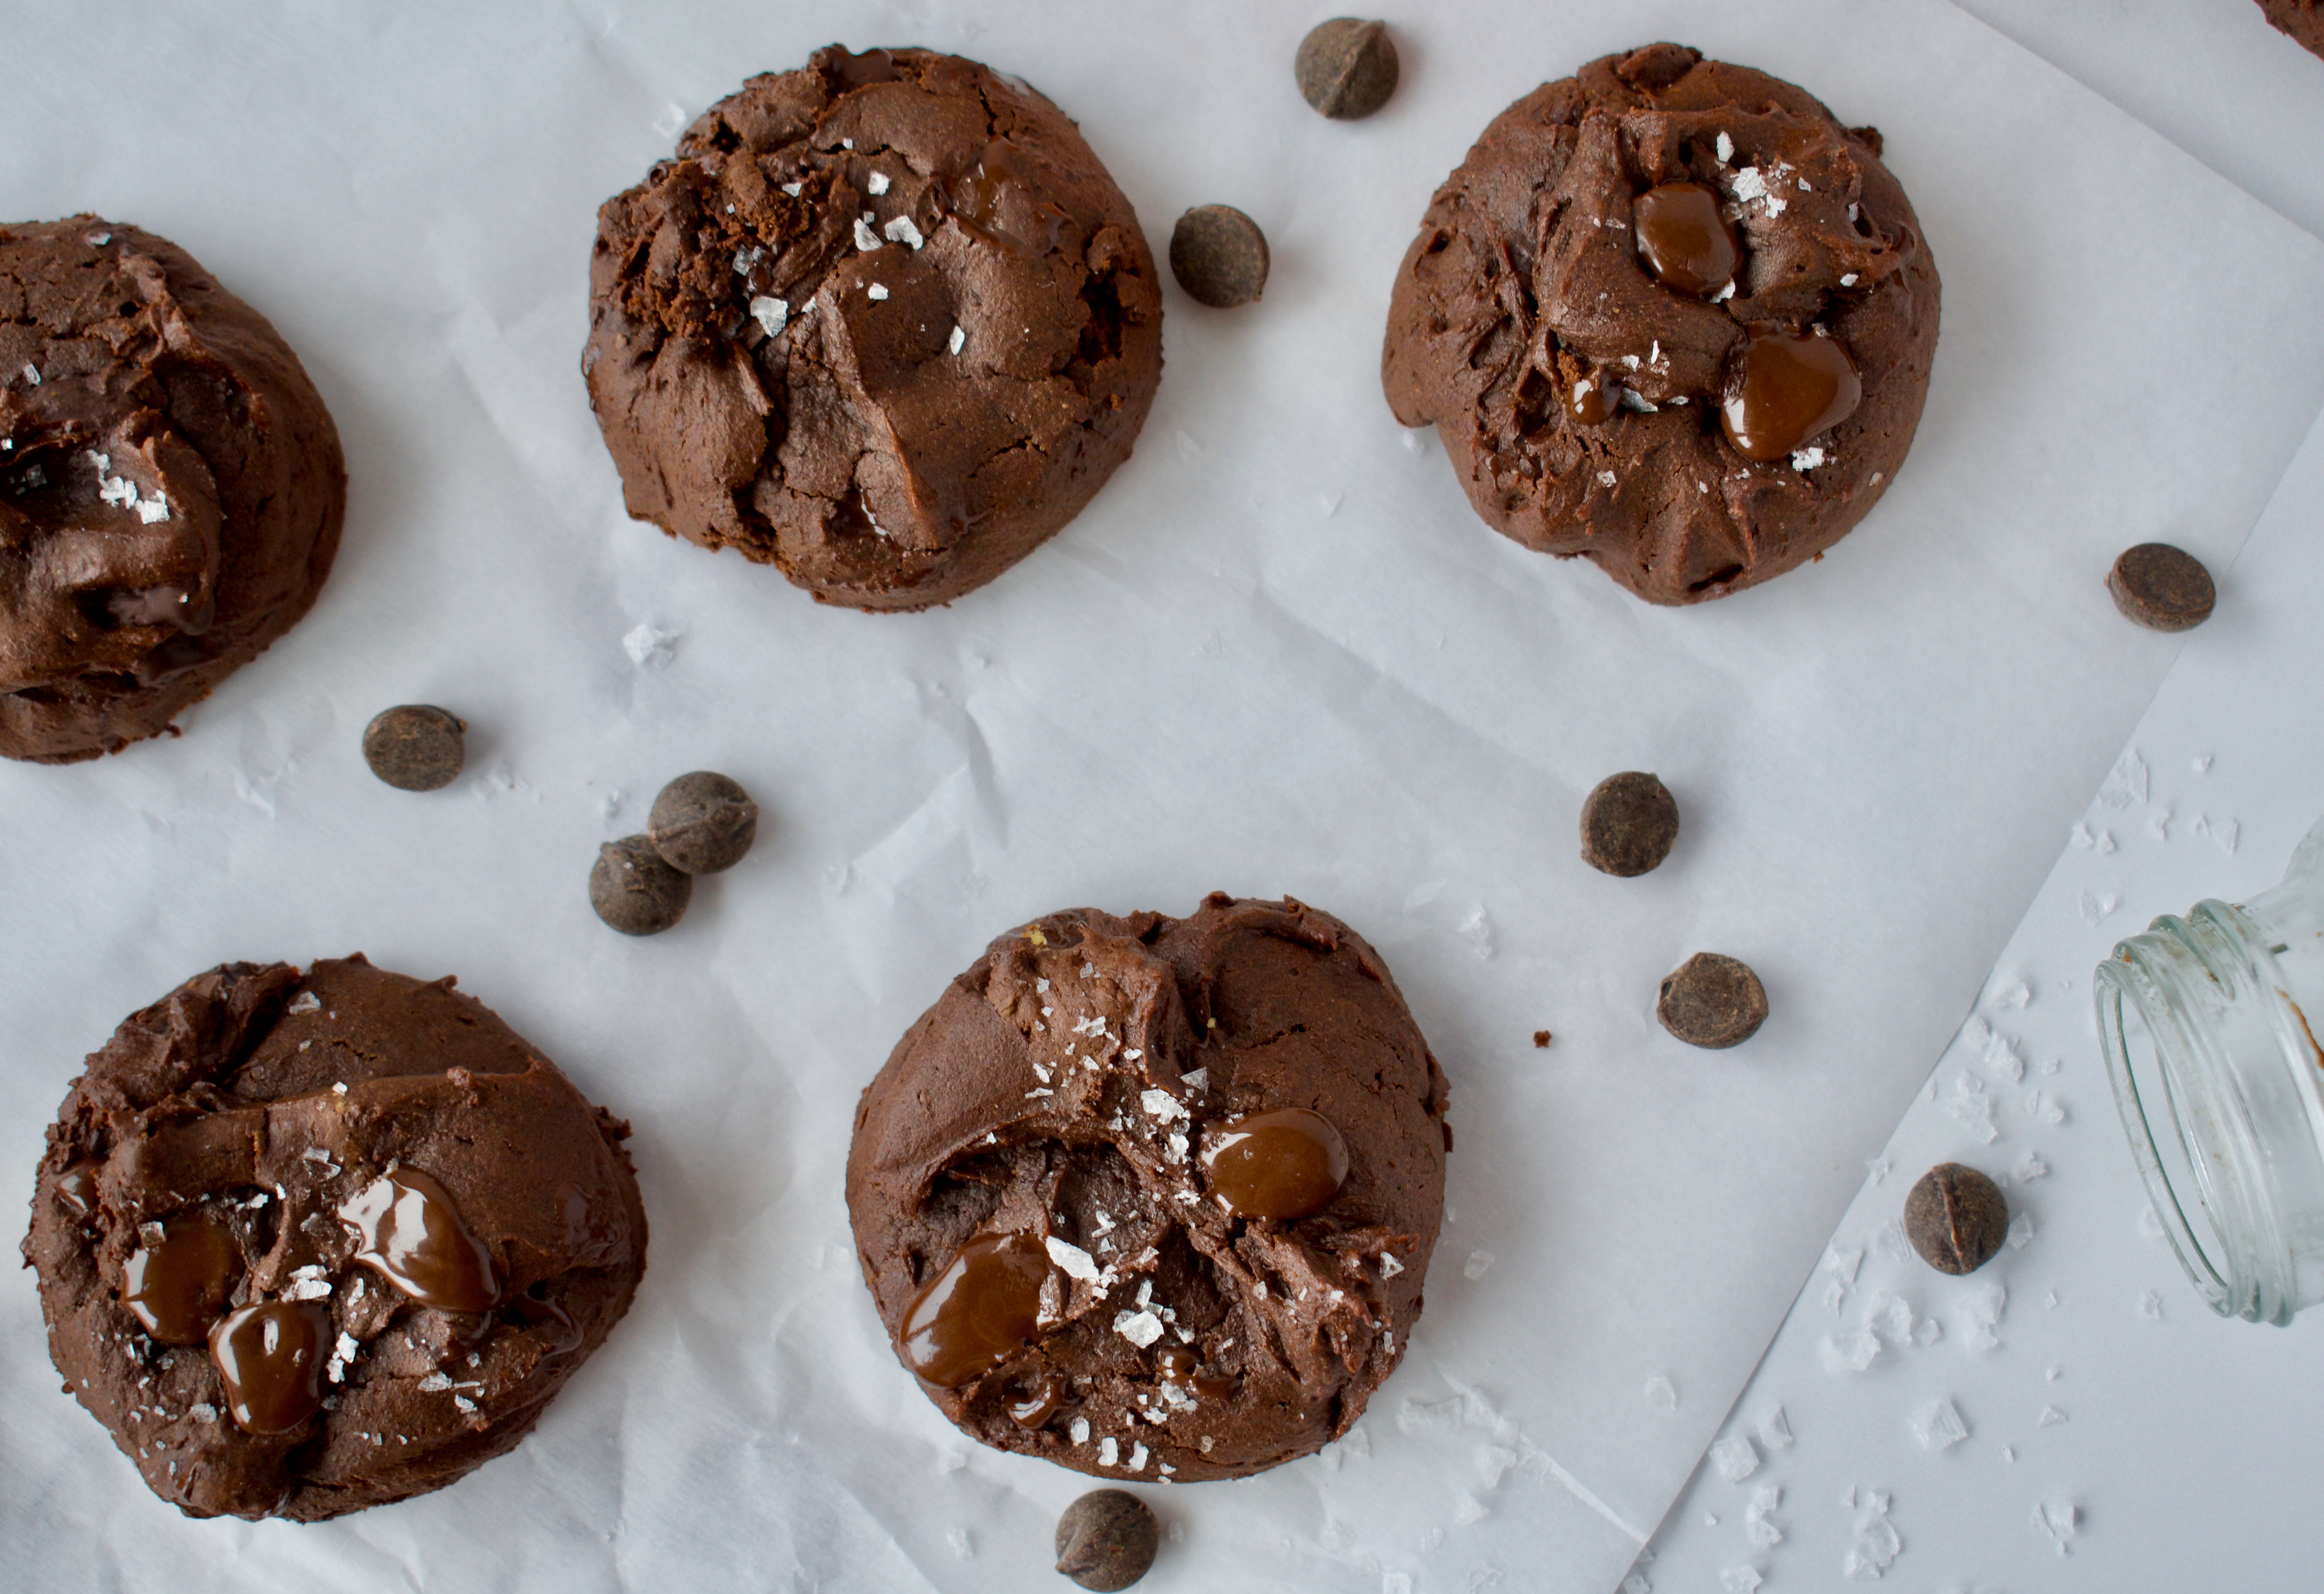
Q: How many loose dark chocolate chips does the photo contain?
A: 10